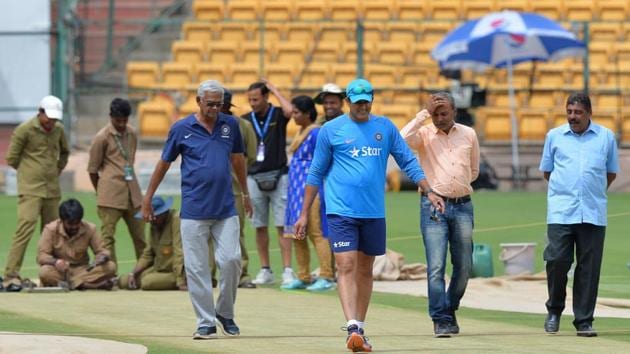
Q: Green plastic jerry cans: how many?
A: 1